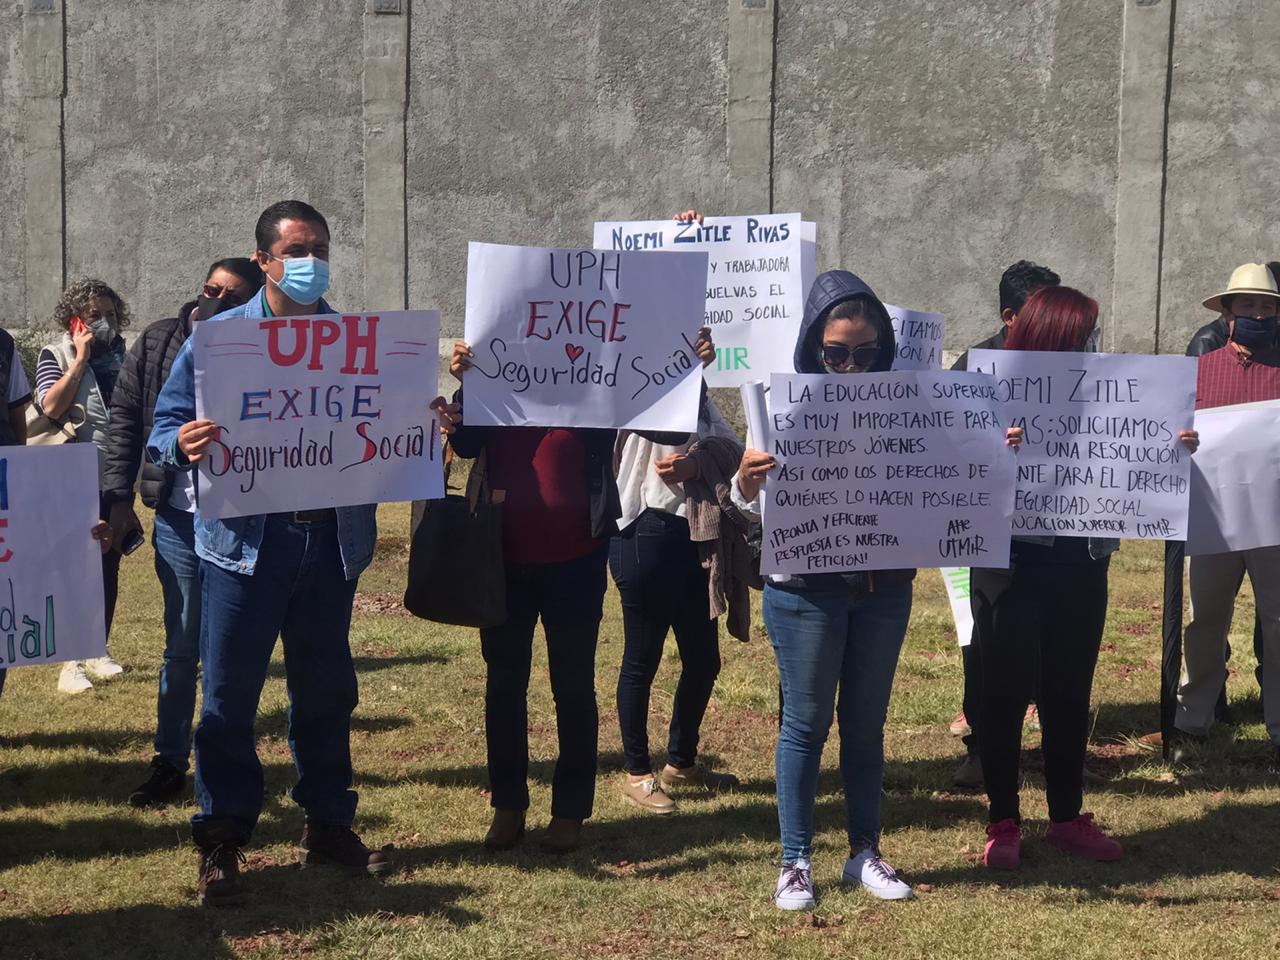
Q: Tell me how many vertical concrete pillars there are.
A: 4